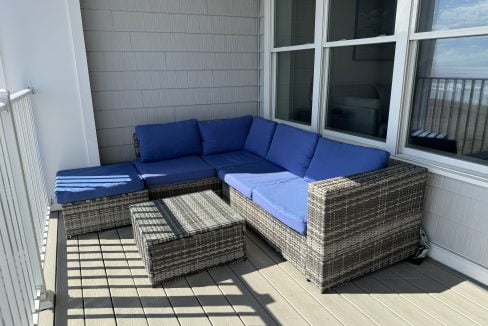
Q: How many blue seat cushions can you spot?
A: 5